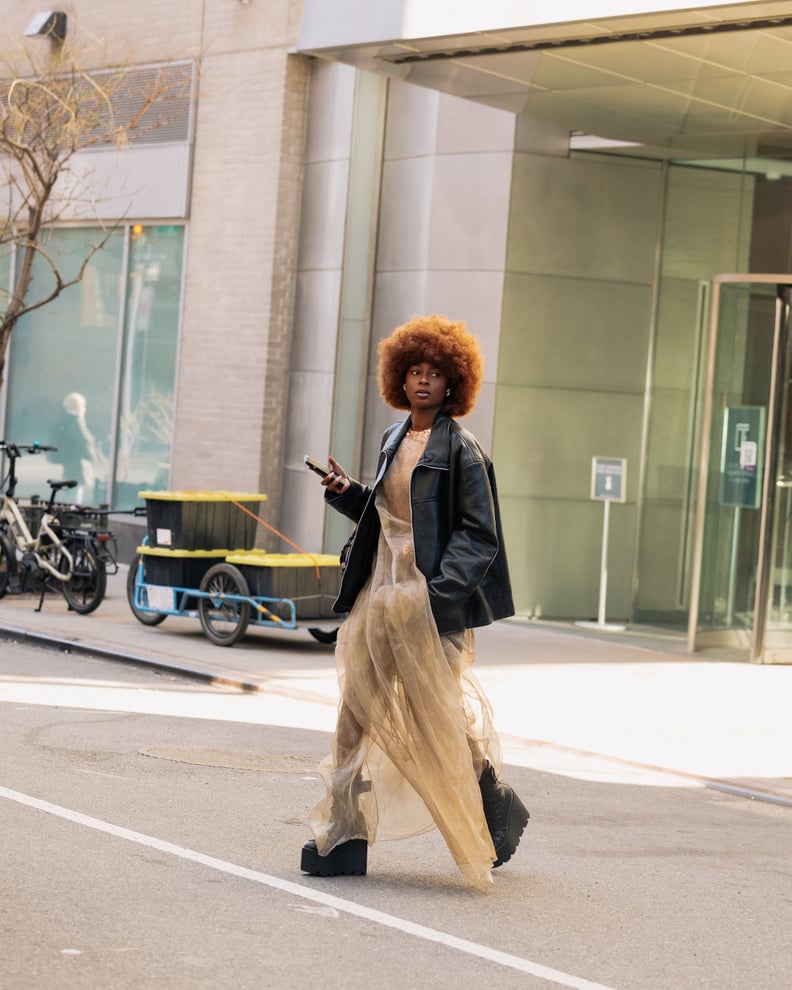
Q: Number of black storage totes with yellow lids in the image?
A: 3